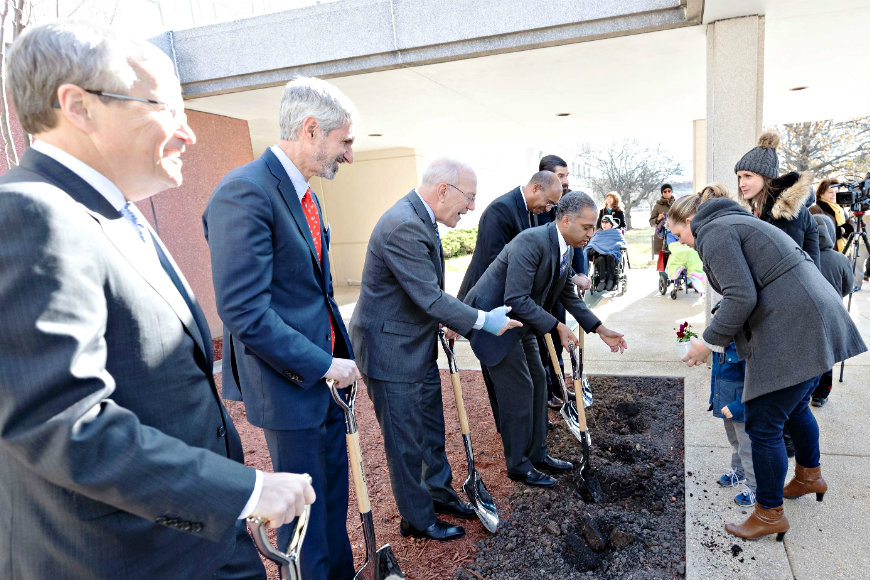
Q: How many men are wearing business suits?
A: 6